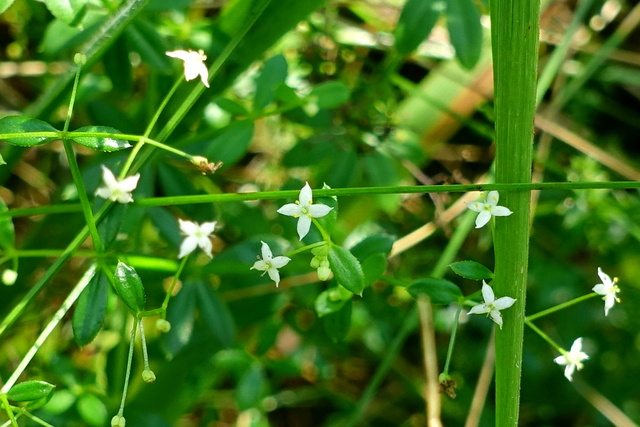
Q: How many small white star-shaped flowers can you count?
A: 9